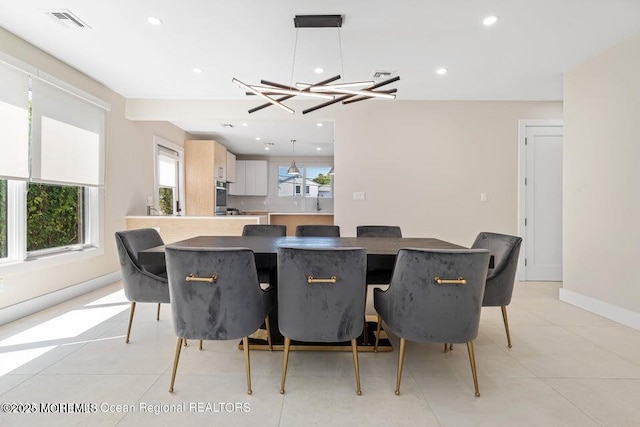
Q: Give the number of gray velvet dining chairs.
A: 8